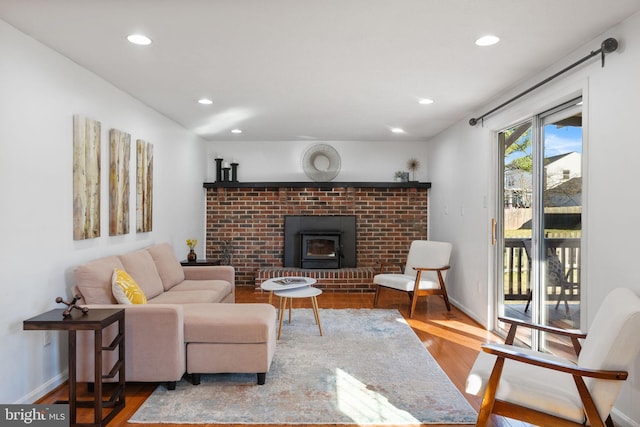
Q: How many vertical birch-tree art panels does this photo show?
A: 3